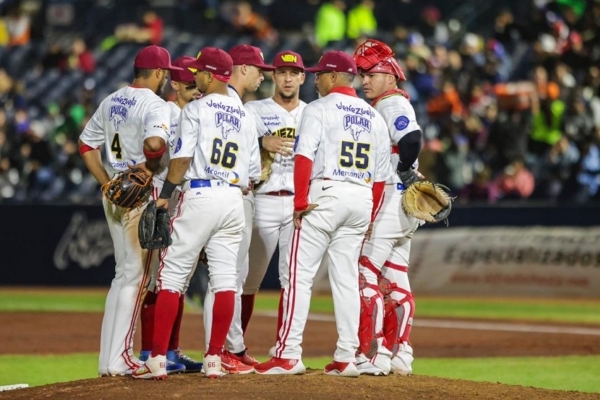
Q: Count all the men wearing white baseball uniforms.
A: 7